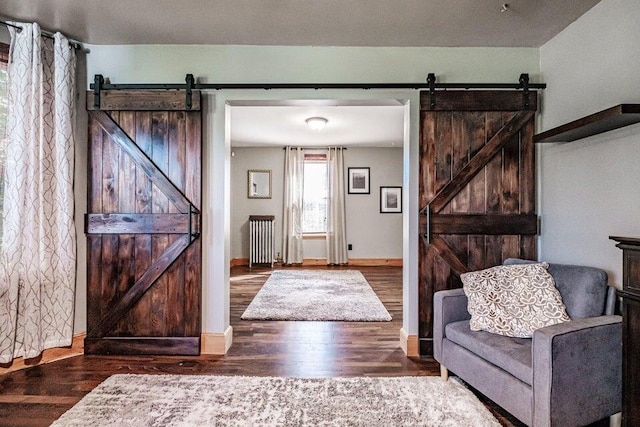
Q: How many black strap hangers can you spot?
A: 4